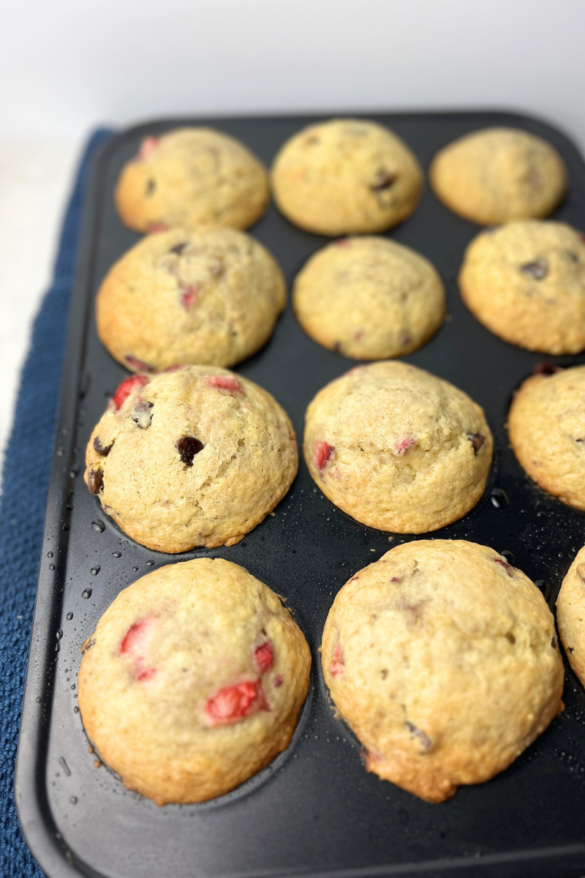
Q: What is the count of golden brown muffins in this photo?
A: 12